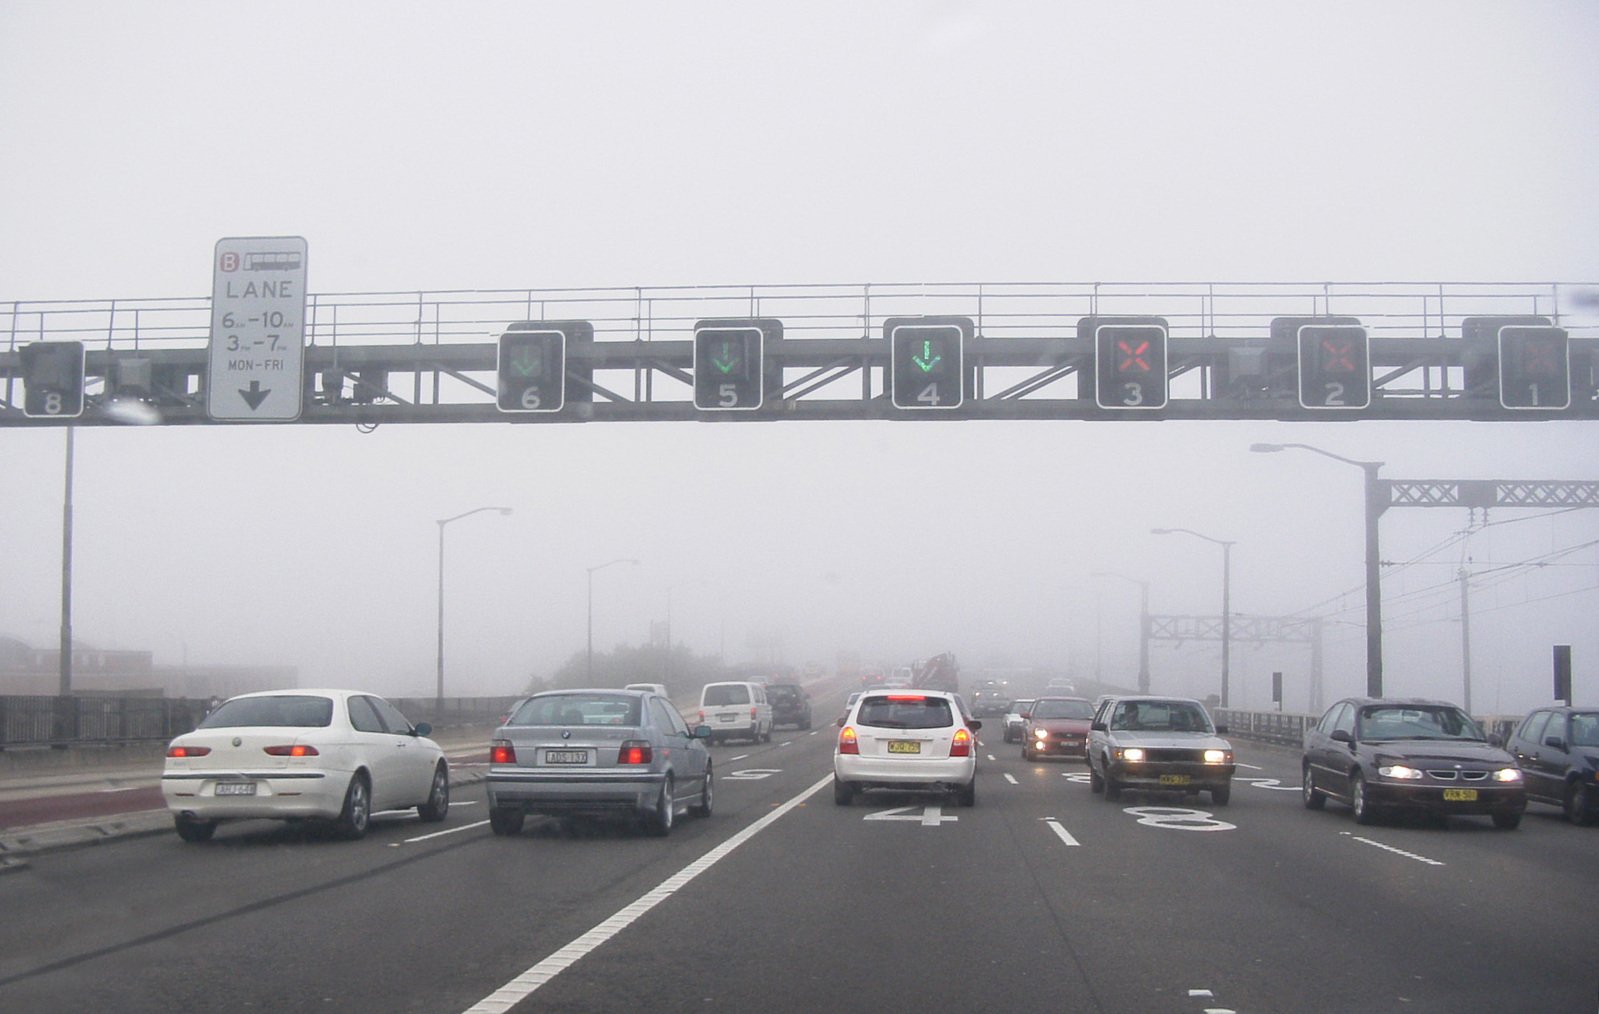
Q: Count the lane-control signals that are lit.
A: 6